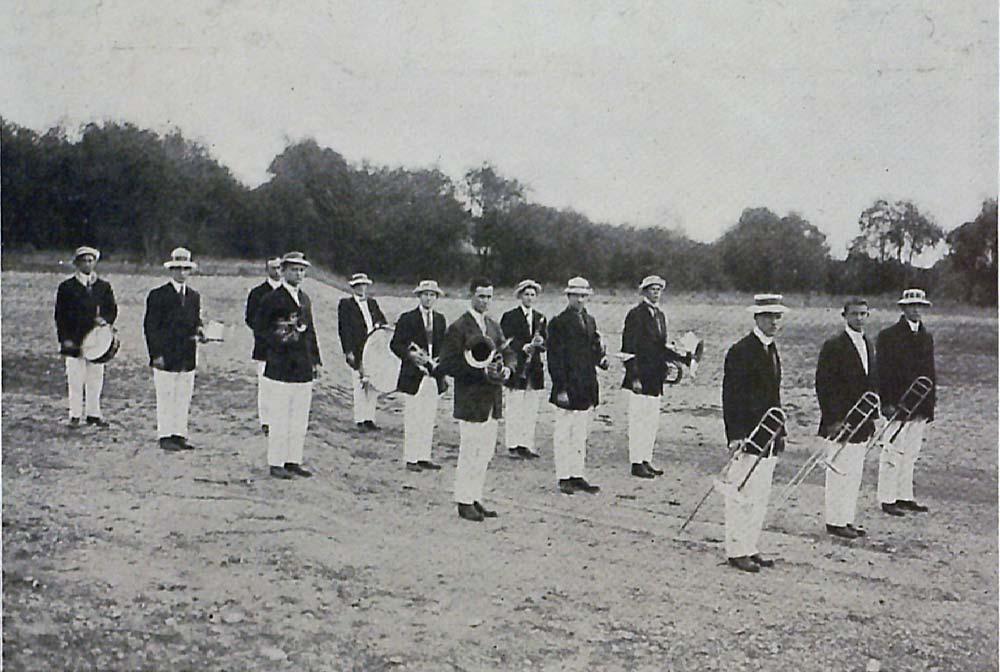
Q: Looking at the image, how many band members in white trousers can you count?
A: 13